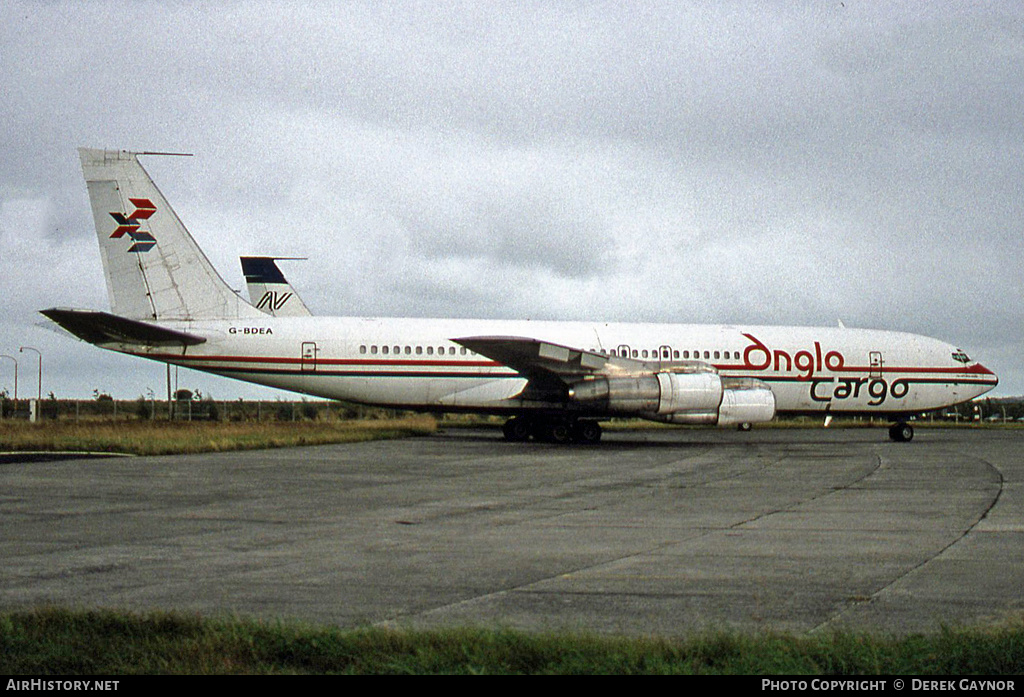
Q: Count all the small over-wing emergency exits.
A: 2